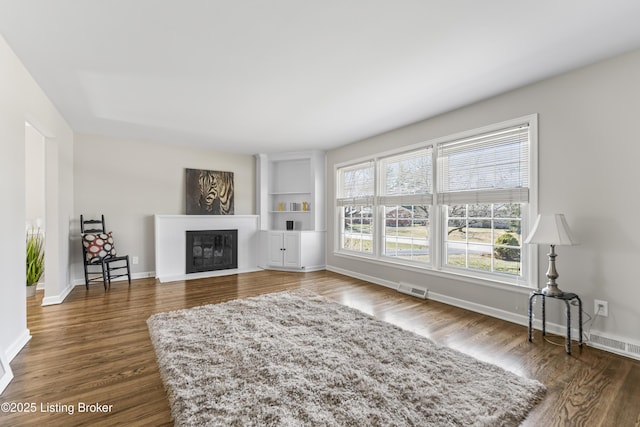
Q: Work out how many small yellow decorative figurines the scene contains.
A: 2